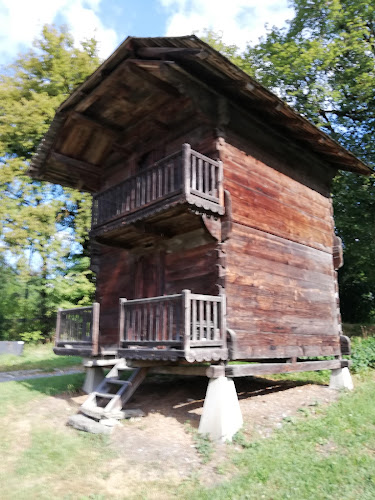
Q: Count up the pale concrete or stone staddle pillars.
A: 3